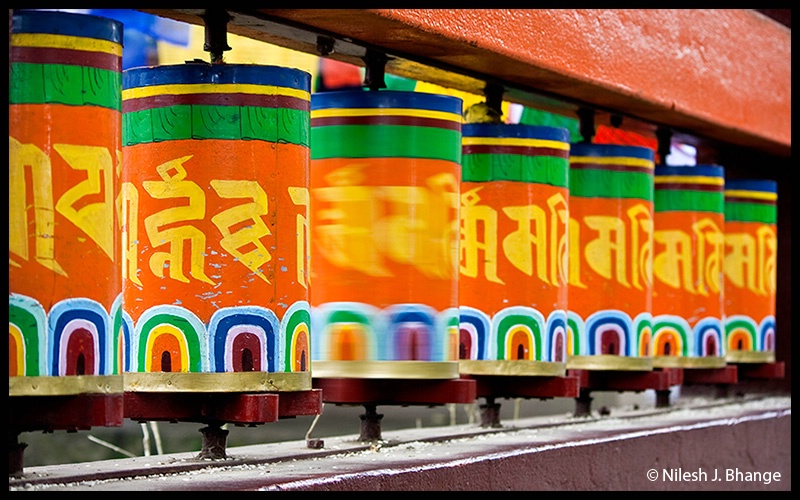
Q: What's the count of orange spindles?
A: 7